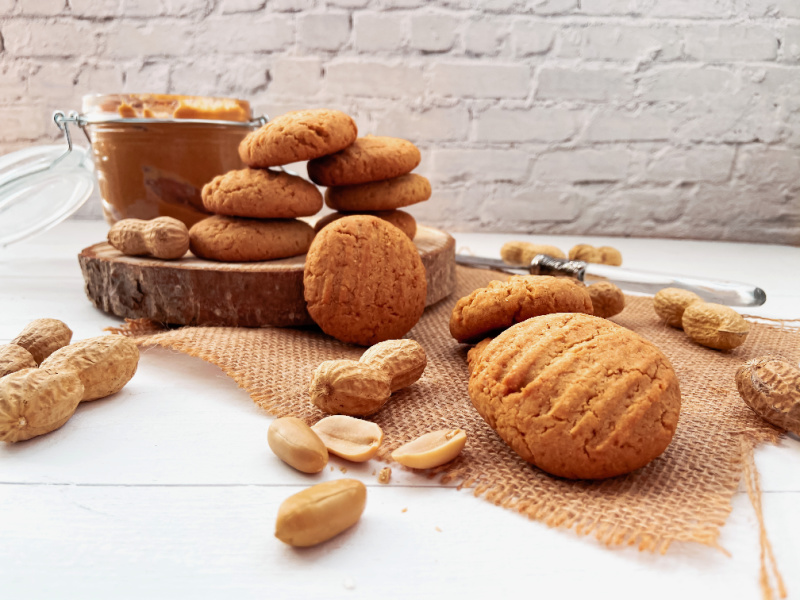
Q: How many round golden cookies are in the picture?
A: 9